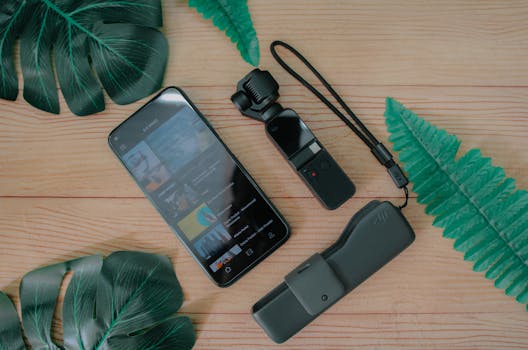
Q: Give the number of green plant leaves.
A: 4